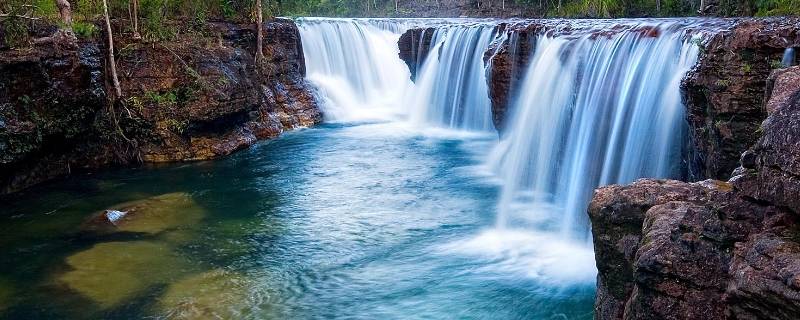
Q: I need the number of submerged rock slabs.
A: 3